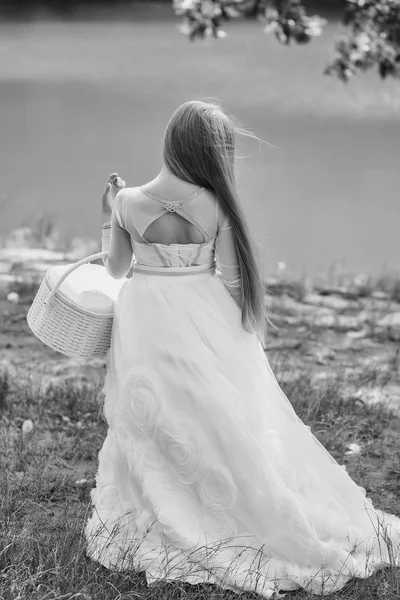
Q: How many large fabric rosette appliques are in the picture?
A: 3